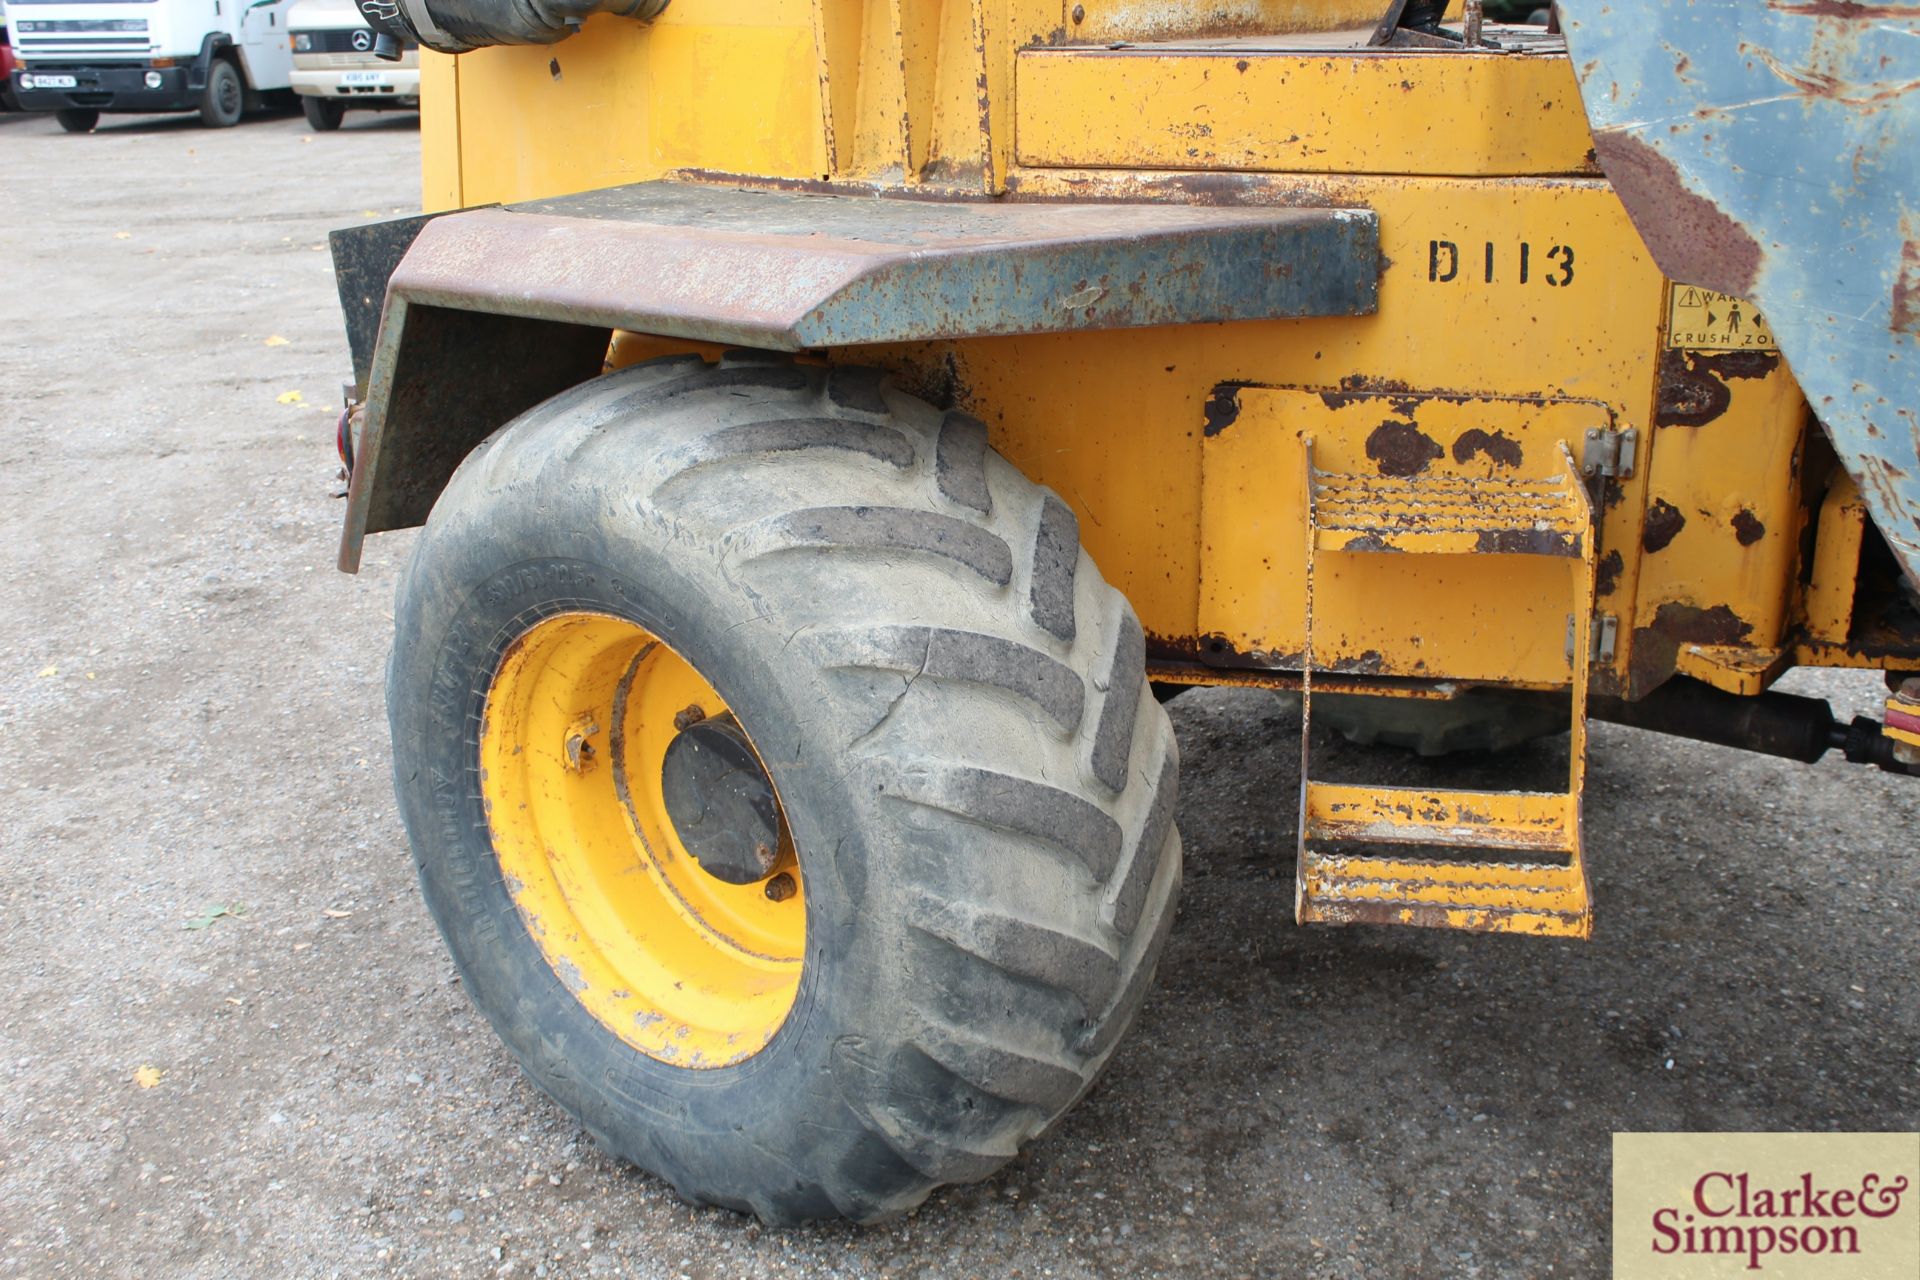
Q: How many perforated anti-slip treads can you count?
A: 2